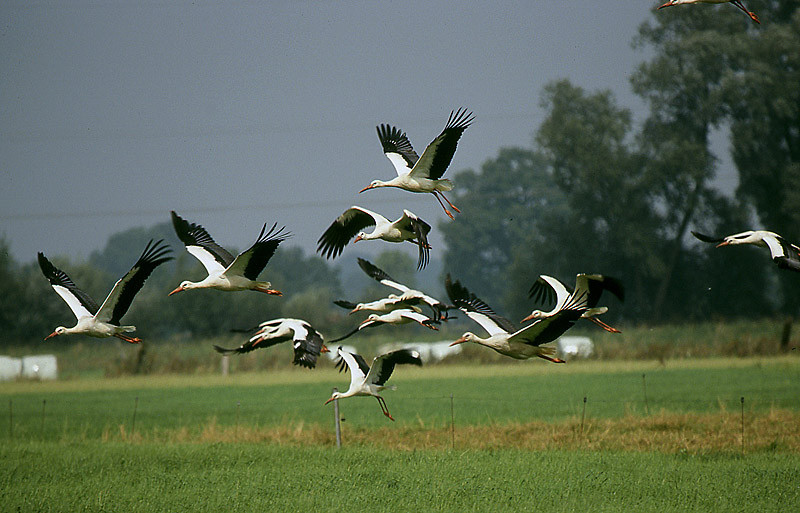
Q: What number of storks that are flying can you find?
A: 14